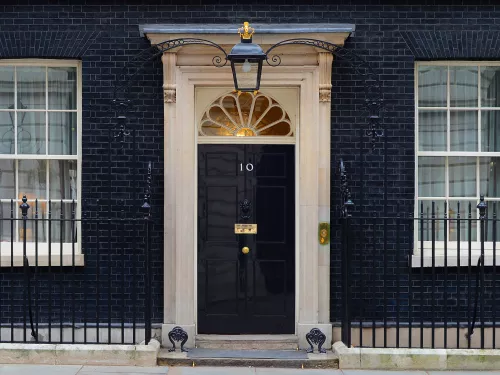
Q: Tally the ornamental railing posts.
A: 4